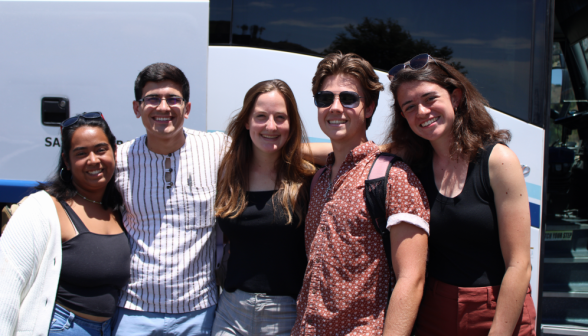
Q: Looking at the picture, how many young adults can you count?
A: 5